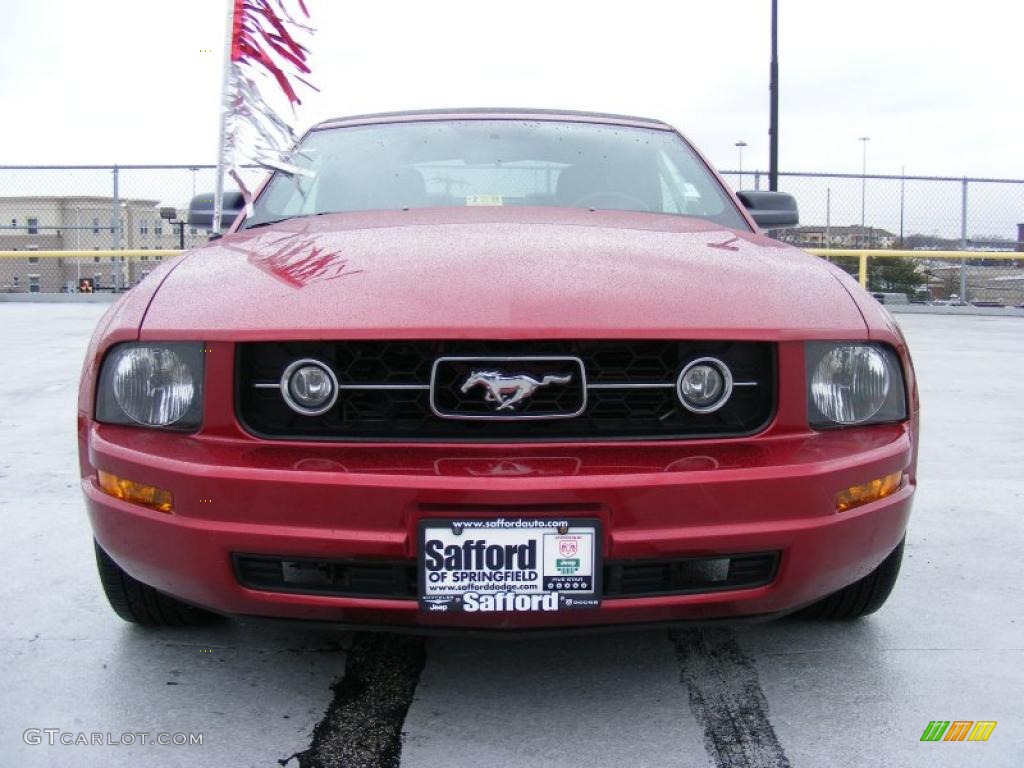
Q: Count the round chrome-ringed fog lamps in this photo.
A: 2